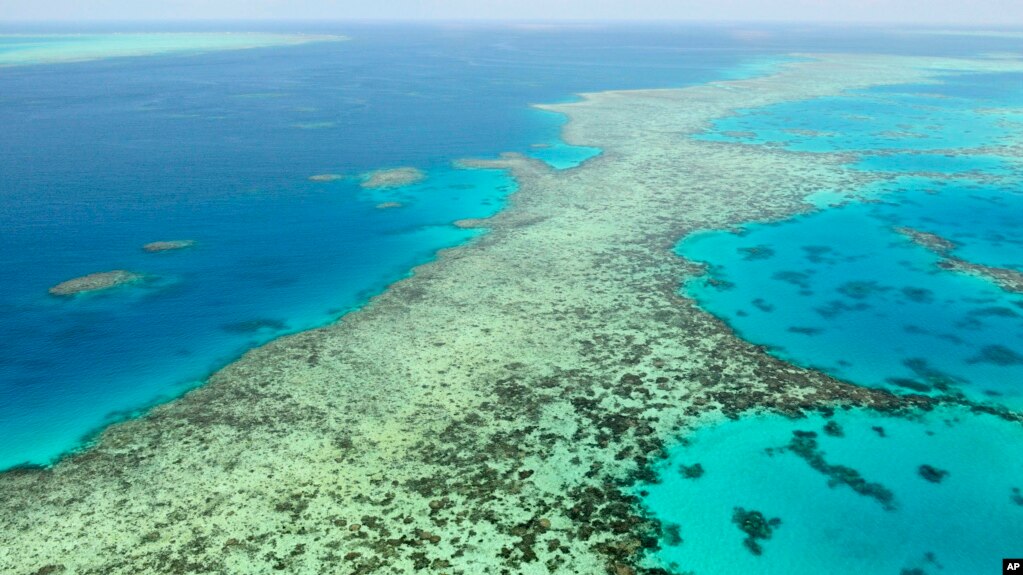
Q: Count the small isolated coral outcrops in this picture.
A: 5